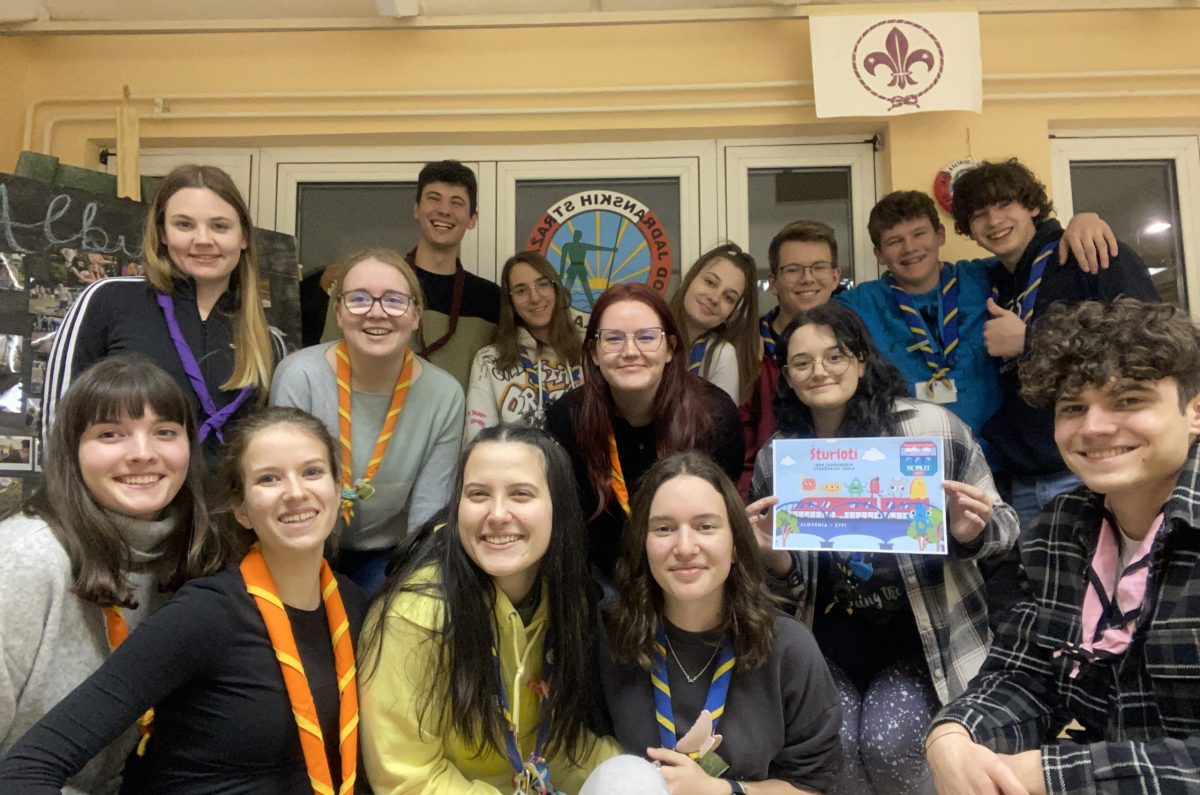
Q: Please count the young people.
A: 15